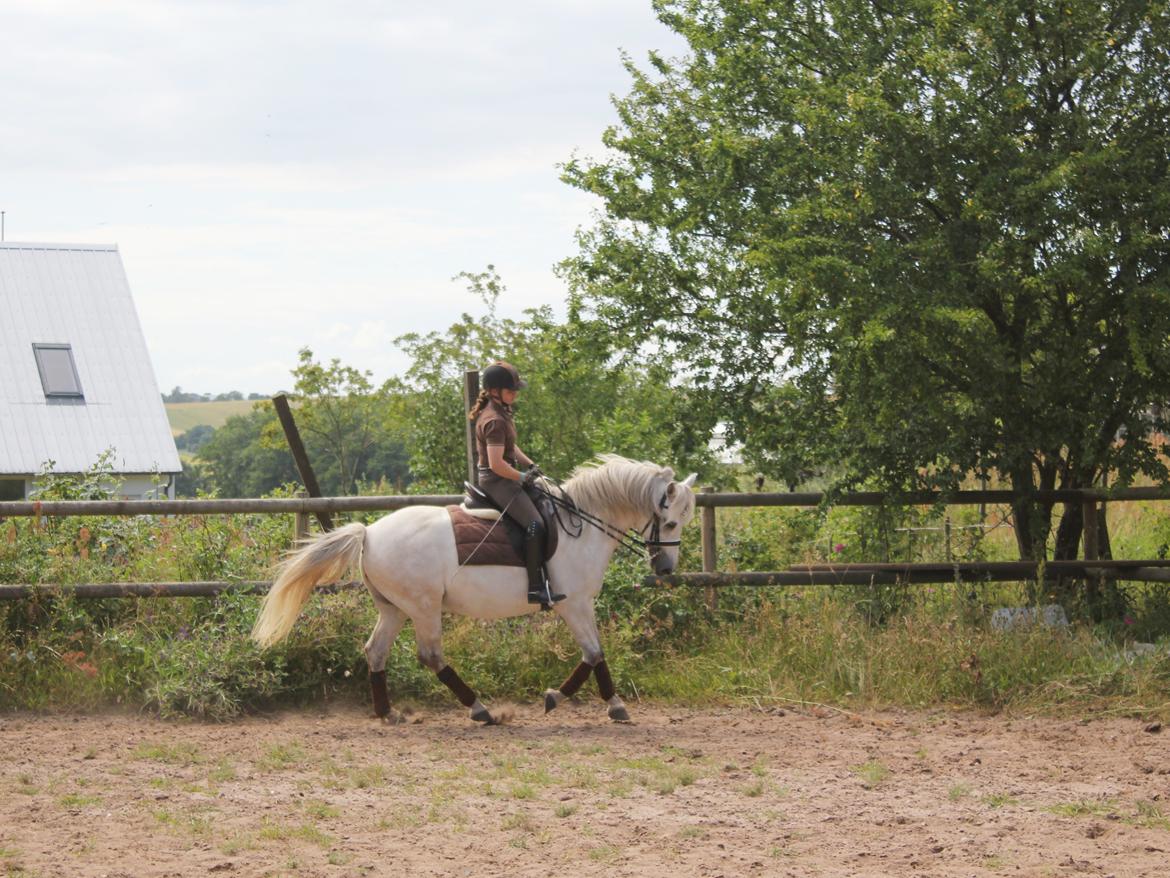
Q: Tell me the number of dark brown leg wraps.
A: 4